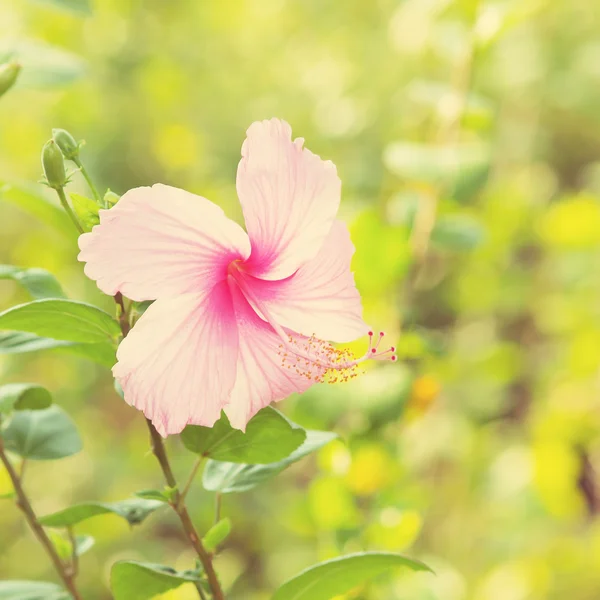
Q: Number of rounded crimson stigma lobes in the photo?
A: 5